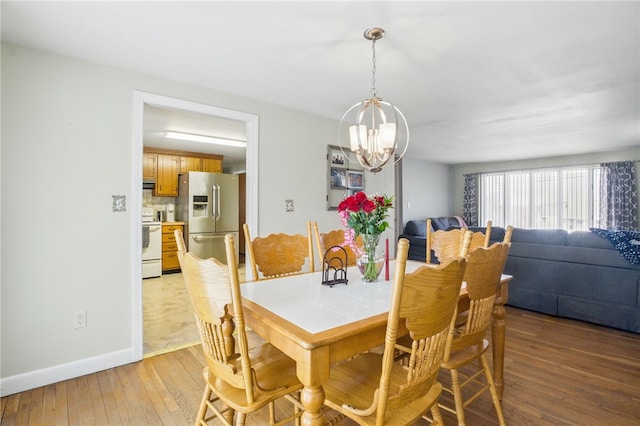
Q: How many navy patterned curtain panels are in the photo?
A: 2